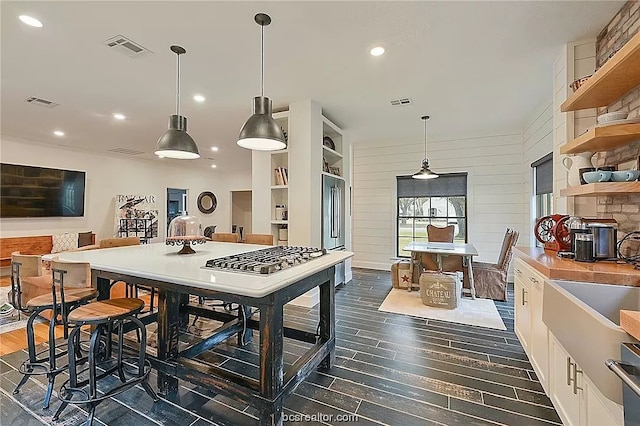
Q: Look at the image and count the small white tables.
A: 1